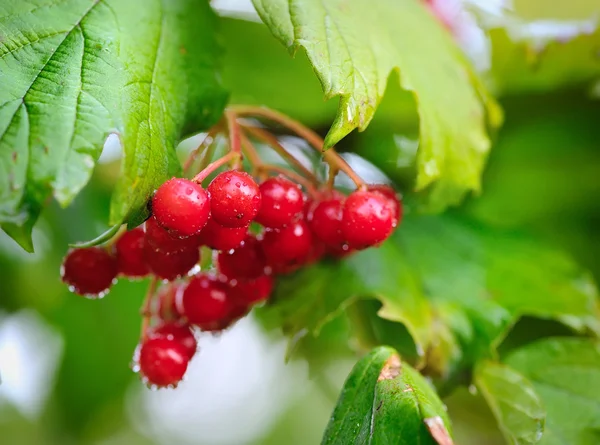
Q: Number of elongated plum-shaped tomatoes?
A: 0